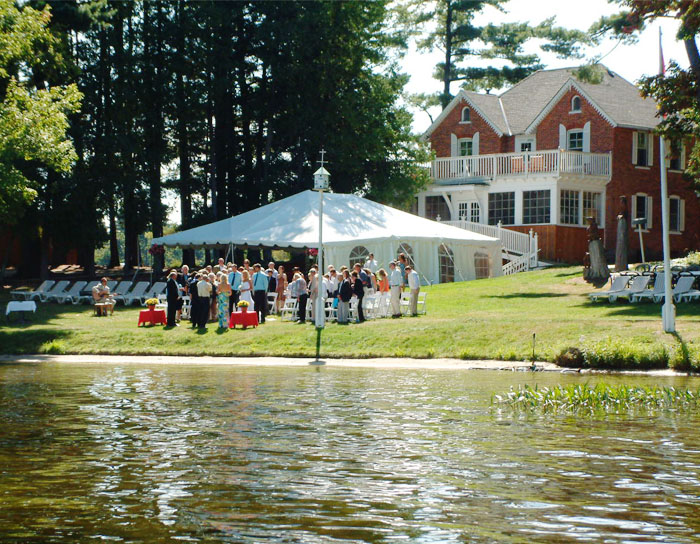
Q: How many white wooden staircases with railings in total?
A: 1